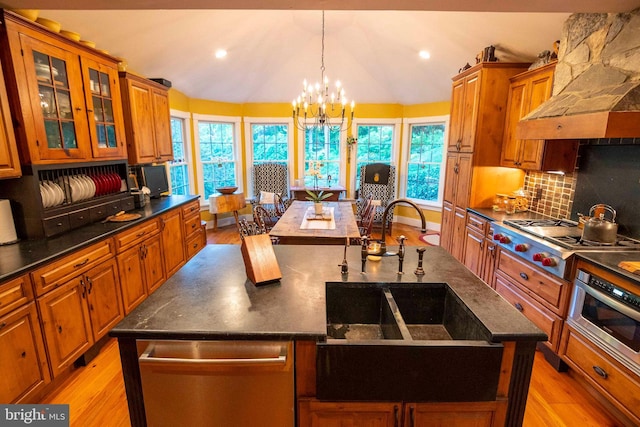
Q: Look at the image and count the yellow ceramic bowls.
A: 5